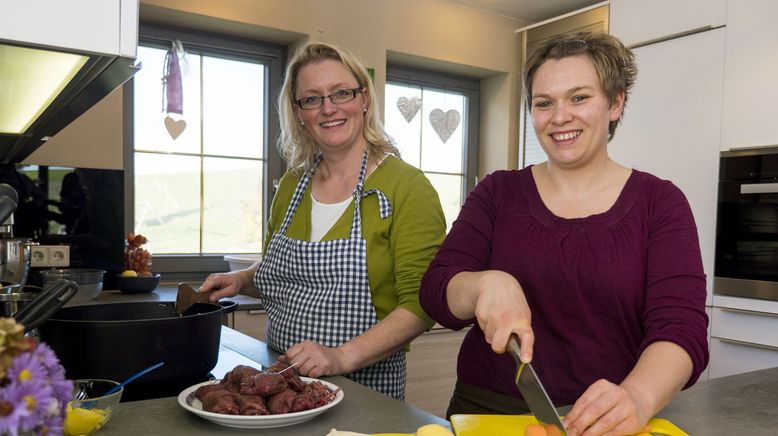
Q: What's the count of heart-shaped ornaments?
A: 3